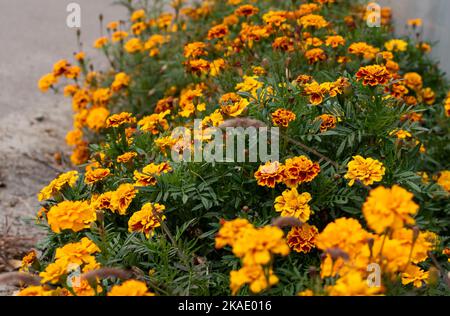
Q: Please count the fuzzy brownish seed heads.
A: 5